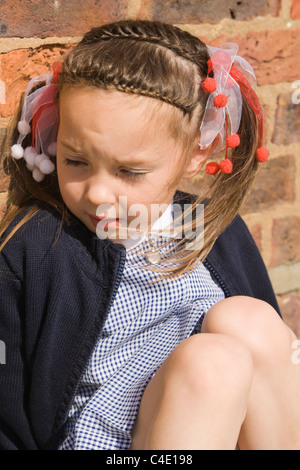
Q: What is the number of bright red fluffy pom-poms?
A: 6